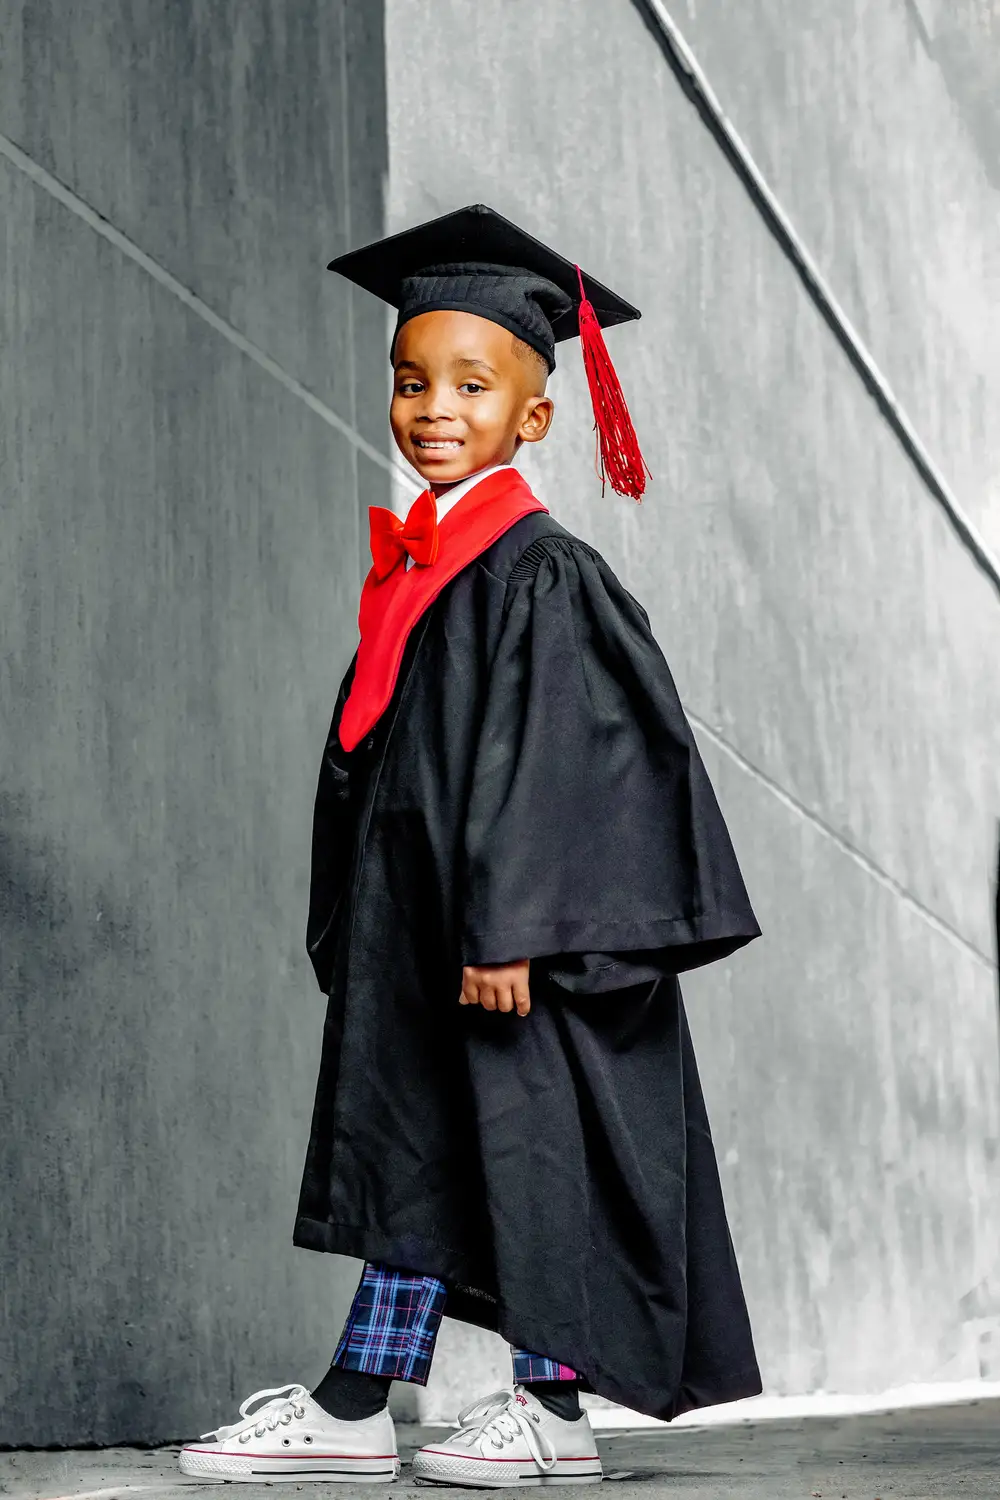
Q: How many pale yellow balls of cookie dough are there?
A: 0